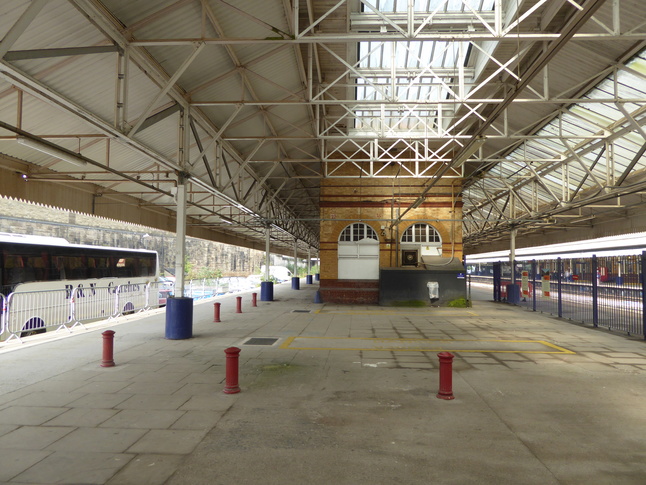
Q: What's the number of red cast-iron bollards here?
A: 6